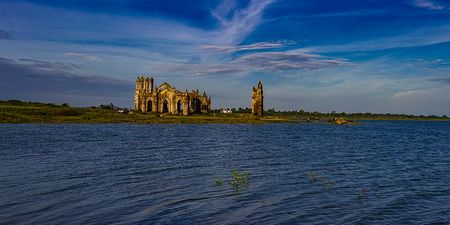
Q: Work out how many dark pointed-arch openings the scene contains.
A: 3